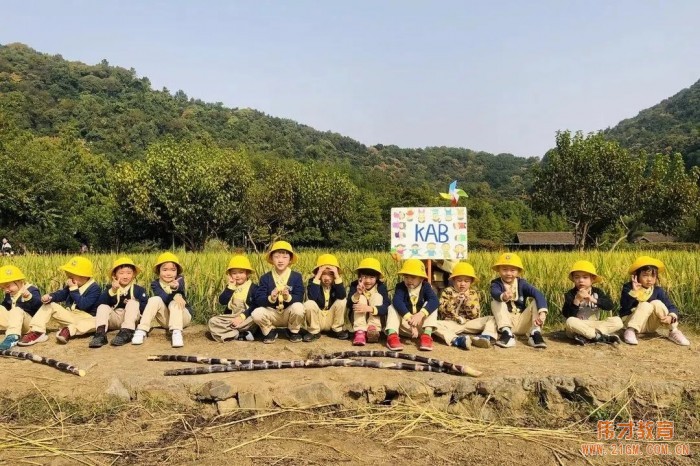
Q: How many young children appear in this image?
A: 13